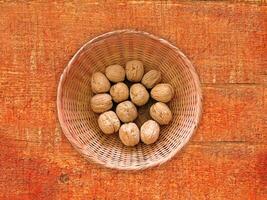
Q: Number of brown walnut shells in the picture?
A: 13